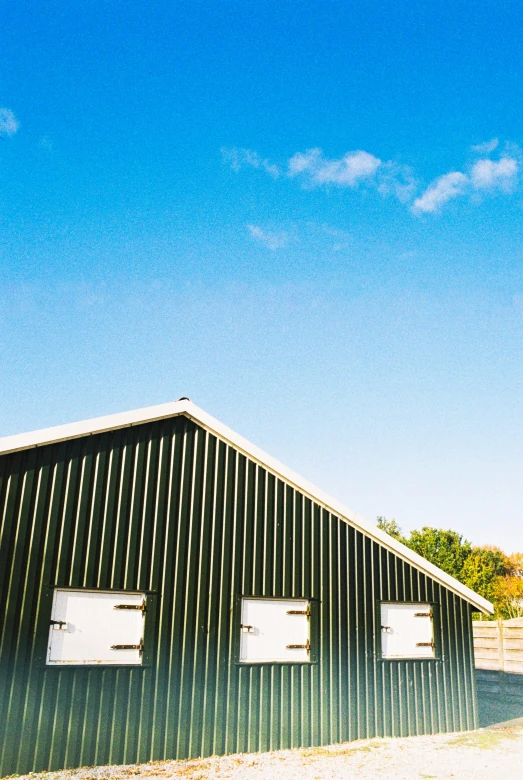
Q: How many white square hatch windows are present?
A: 3